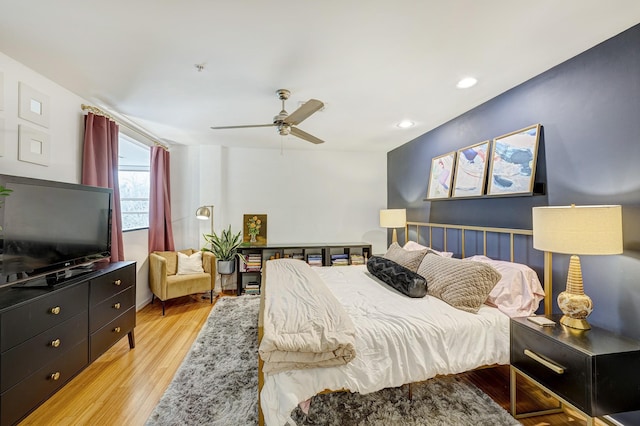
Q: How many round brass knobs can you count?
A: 6